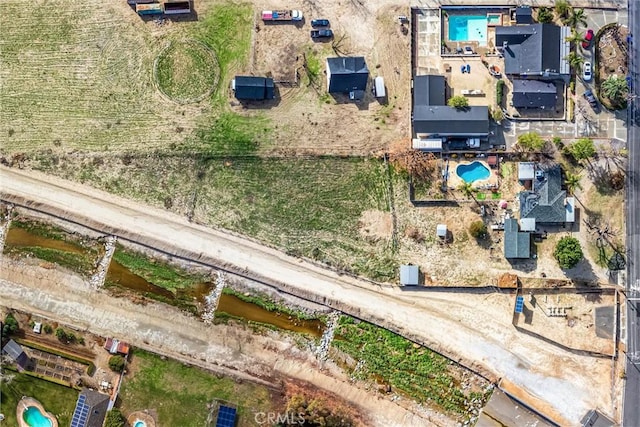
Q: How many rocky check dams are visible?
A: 4